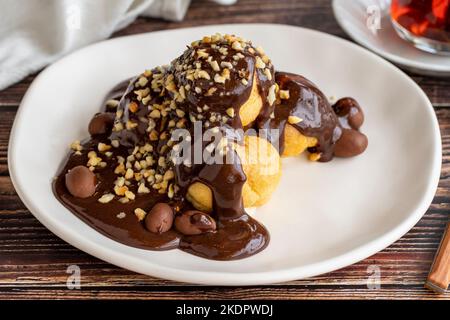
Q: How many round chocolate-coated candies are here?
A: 6